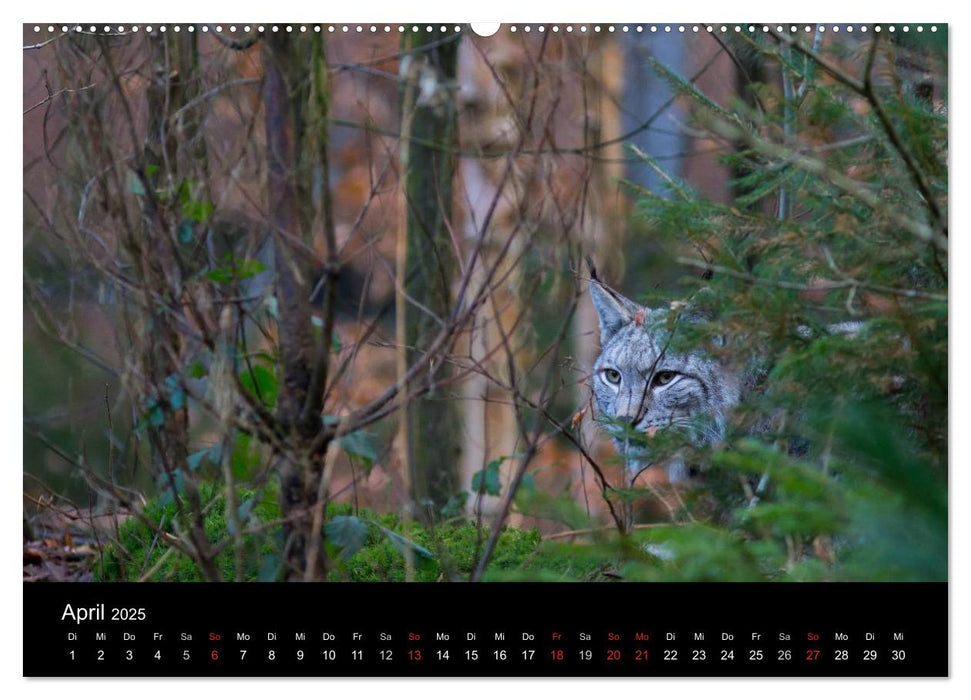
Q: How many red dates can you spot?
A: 6